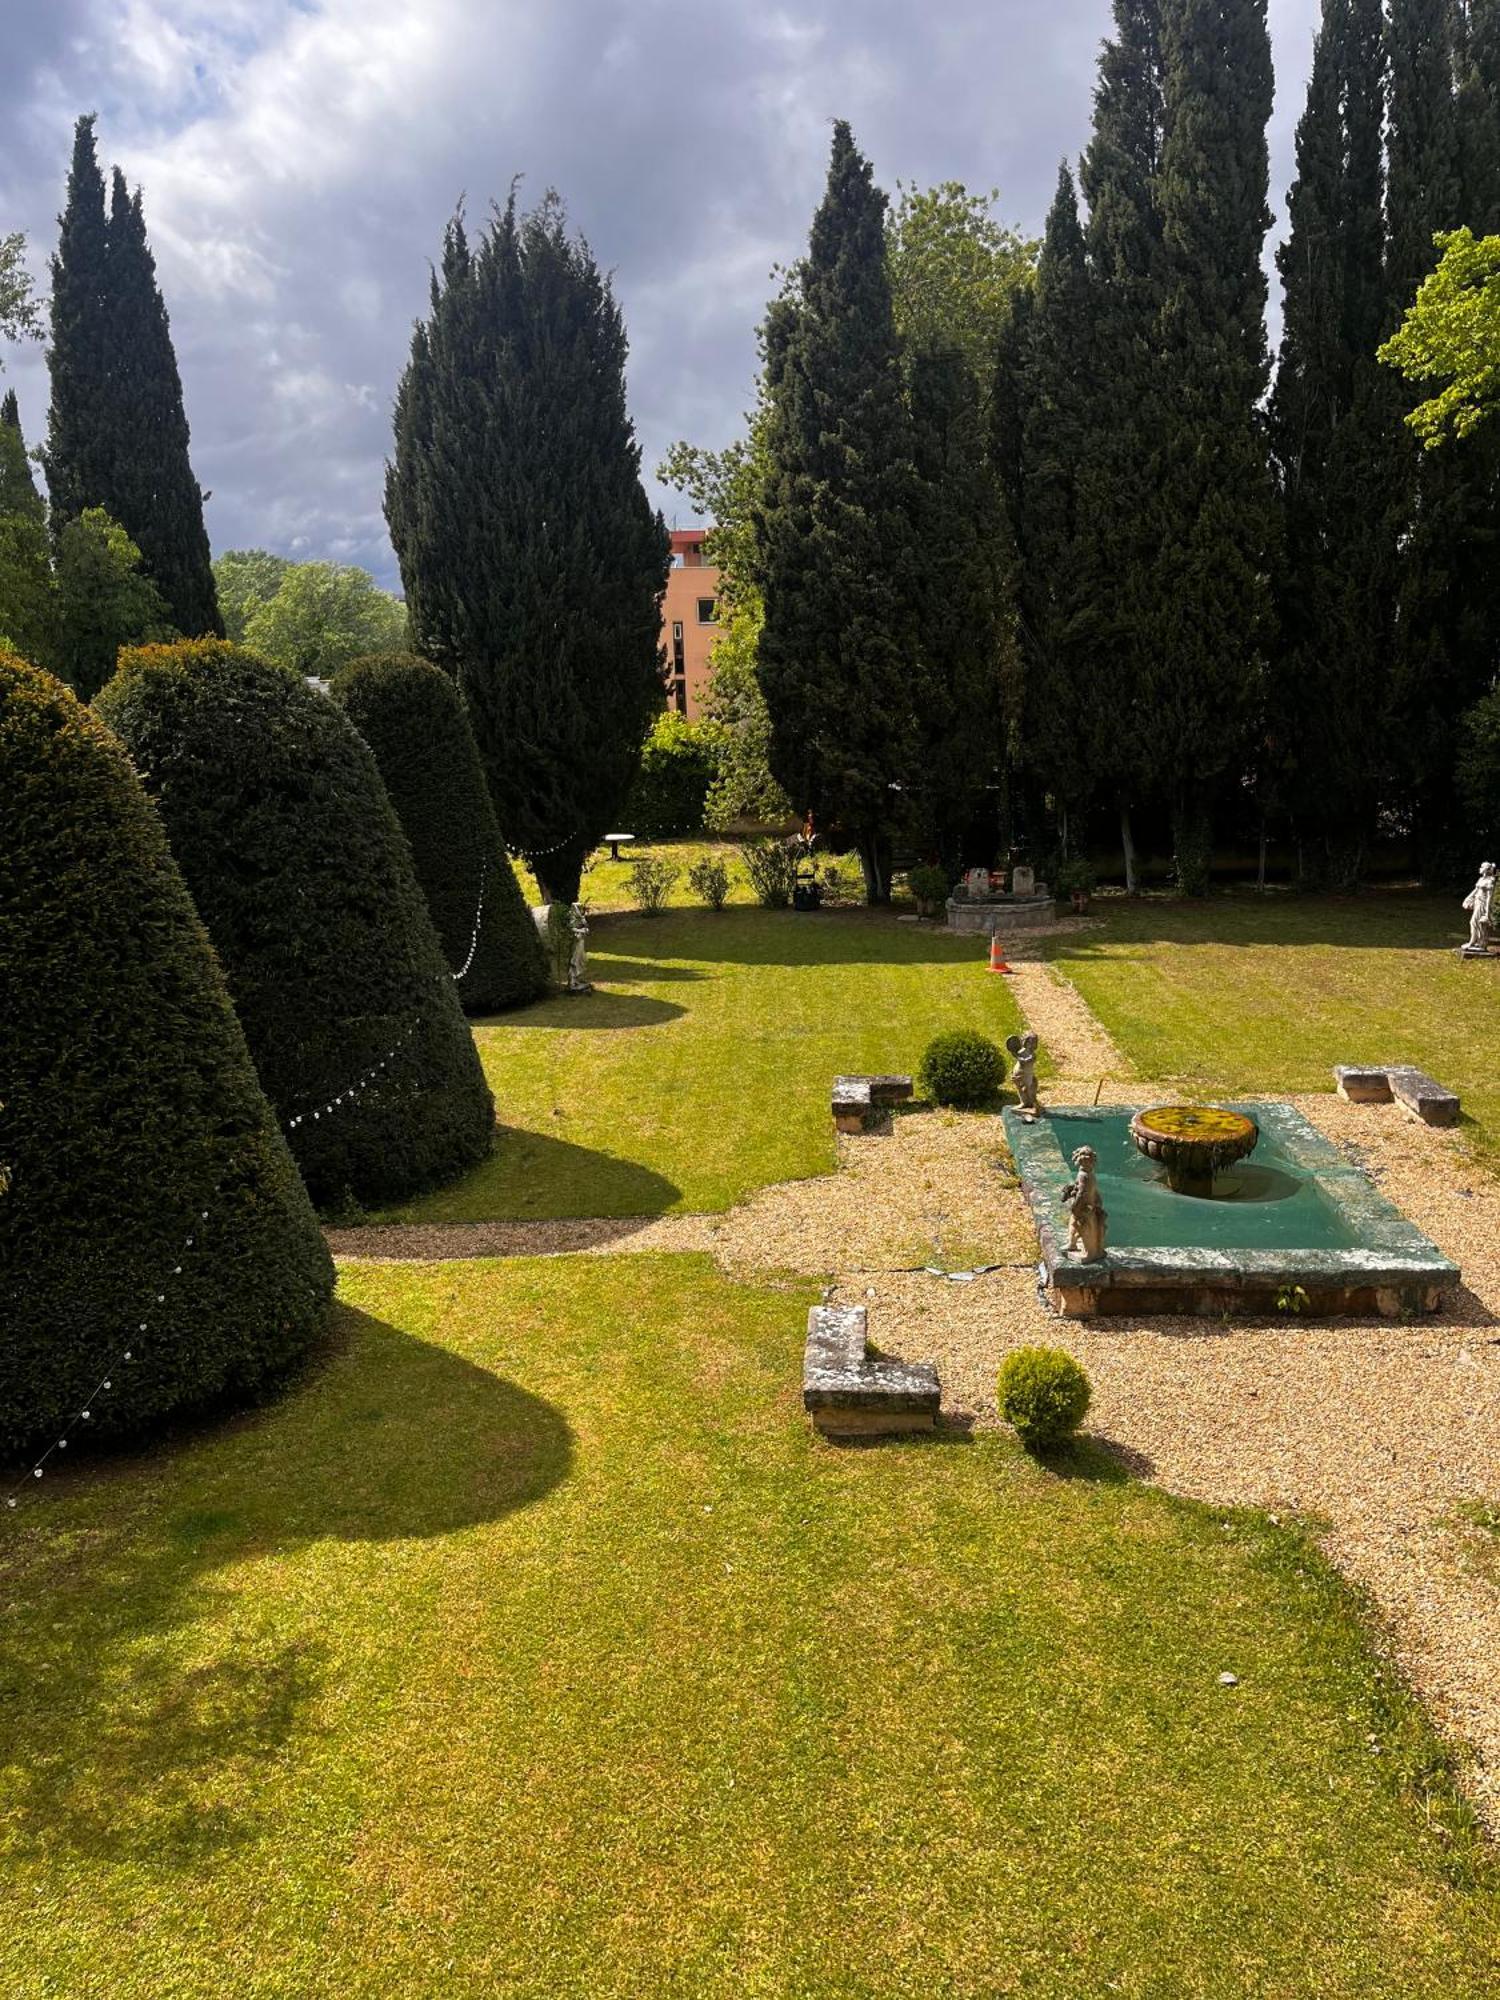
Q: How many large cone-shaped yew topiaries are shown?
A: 3